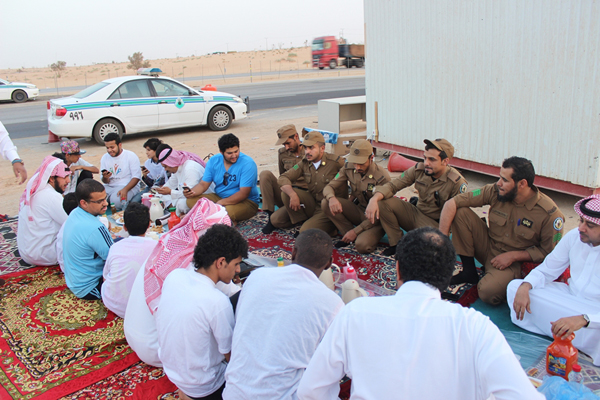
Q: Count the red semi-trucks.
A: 1